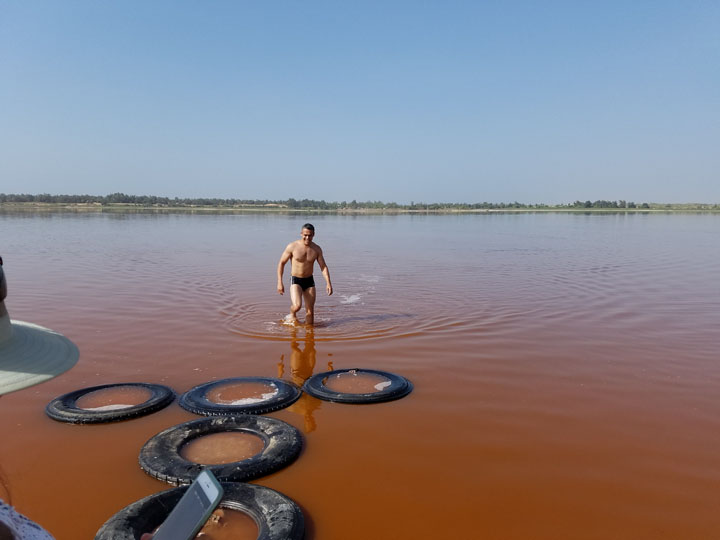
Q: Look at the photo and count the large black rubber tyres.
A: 5